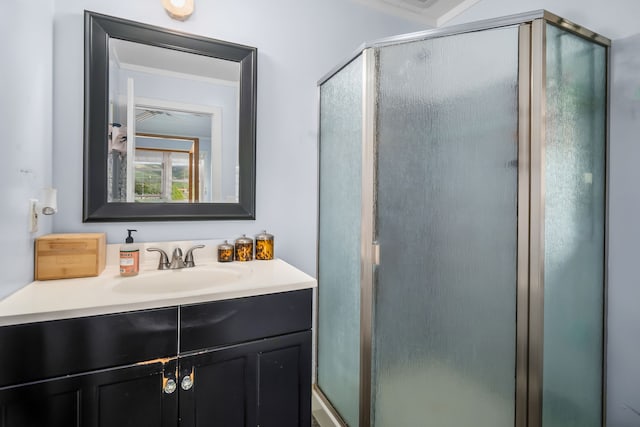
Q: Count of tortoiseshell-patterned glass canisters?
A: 3